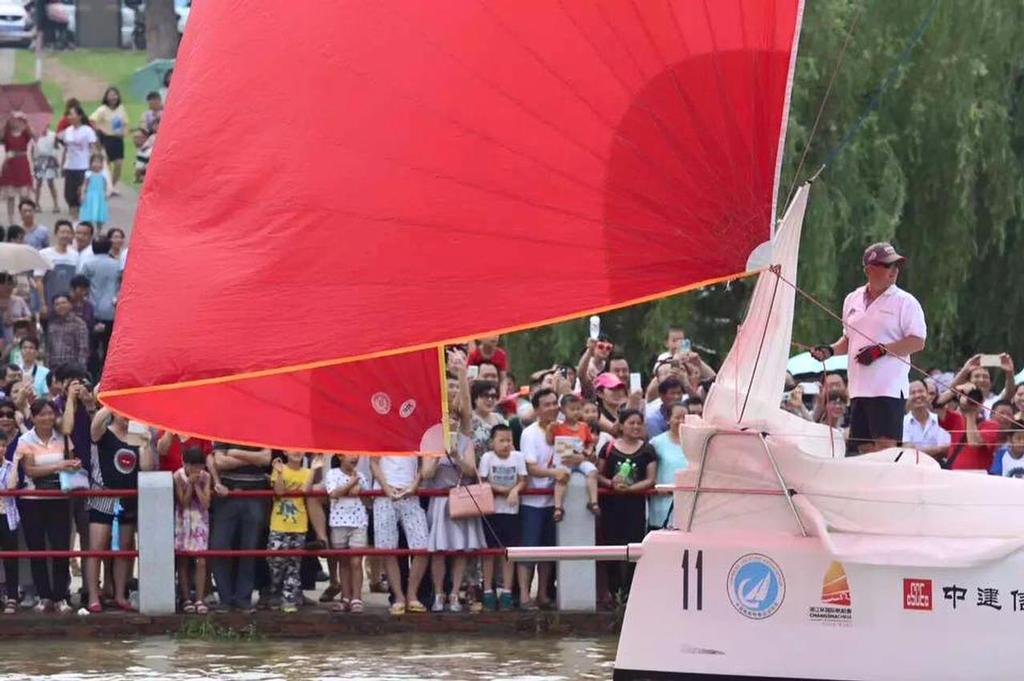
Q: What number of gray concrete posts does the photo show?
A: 2